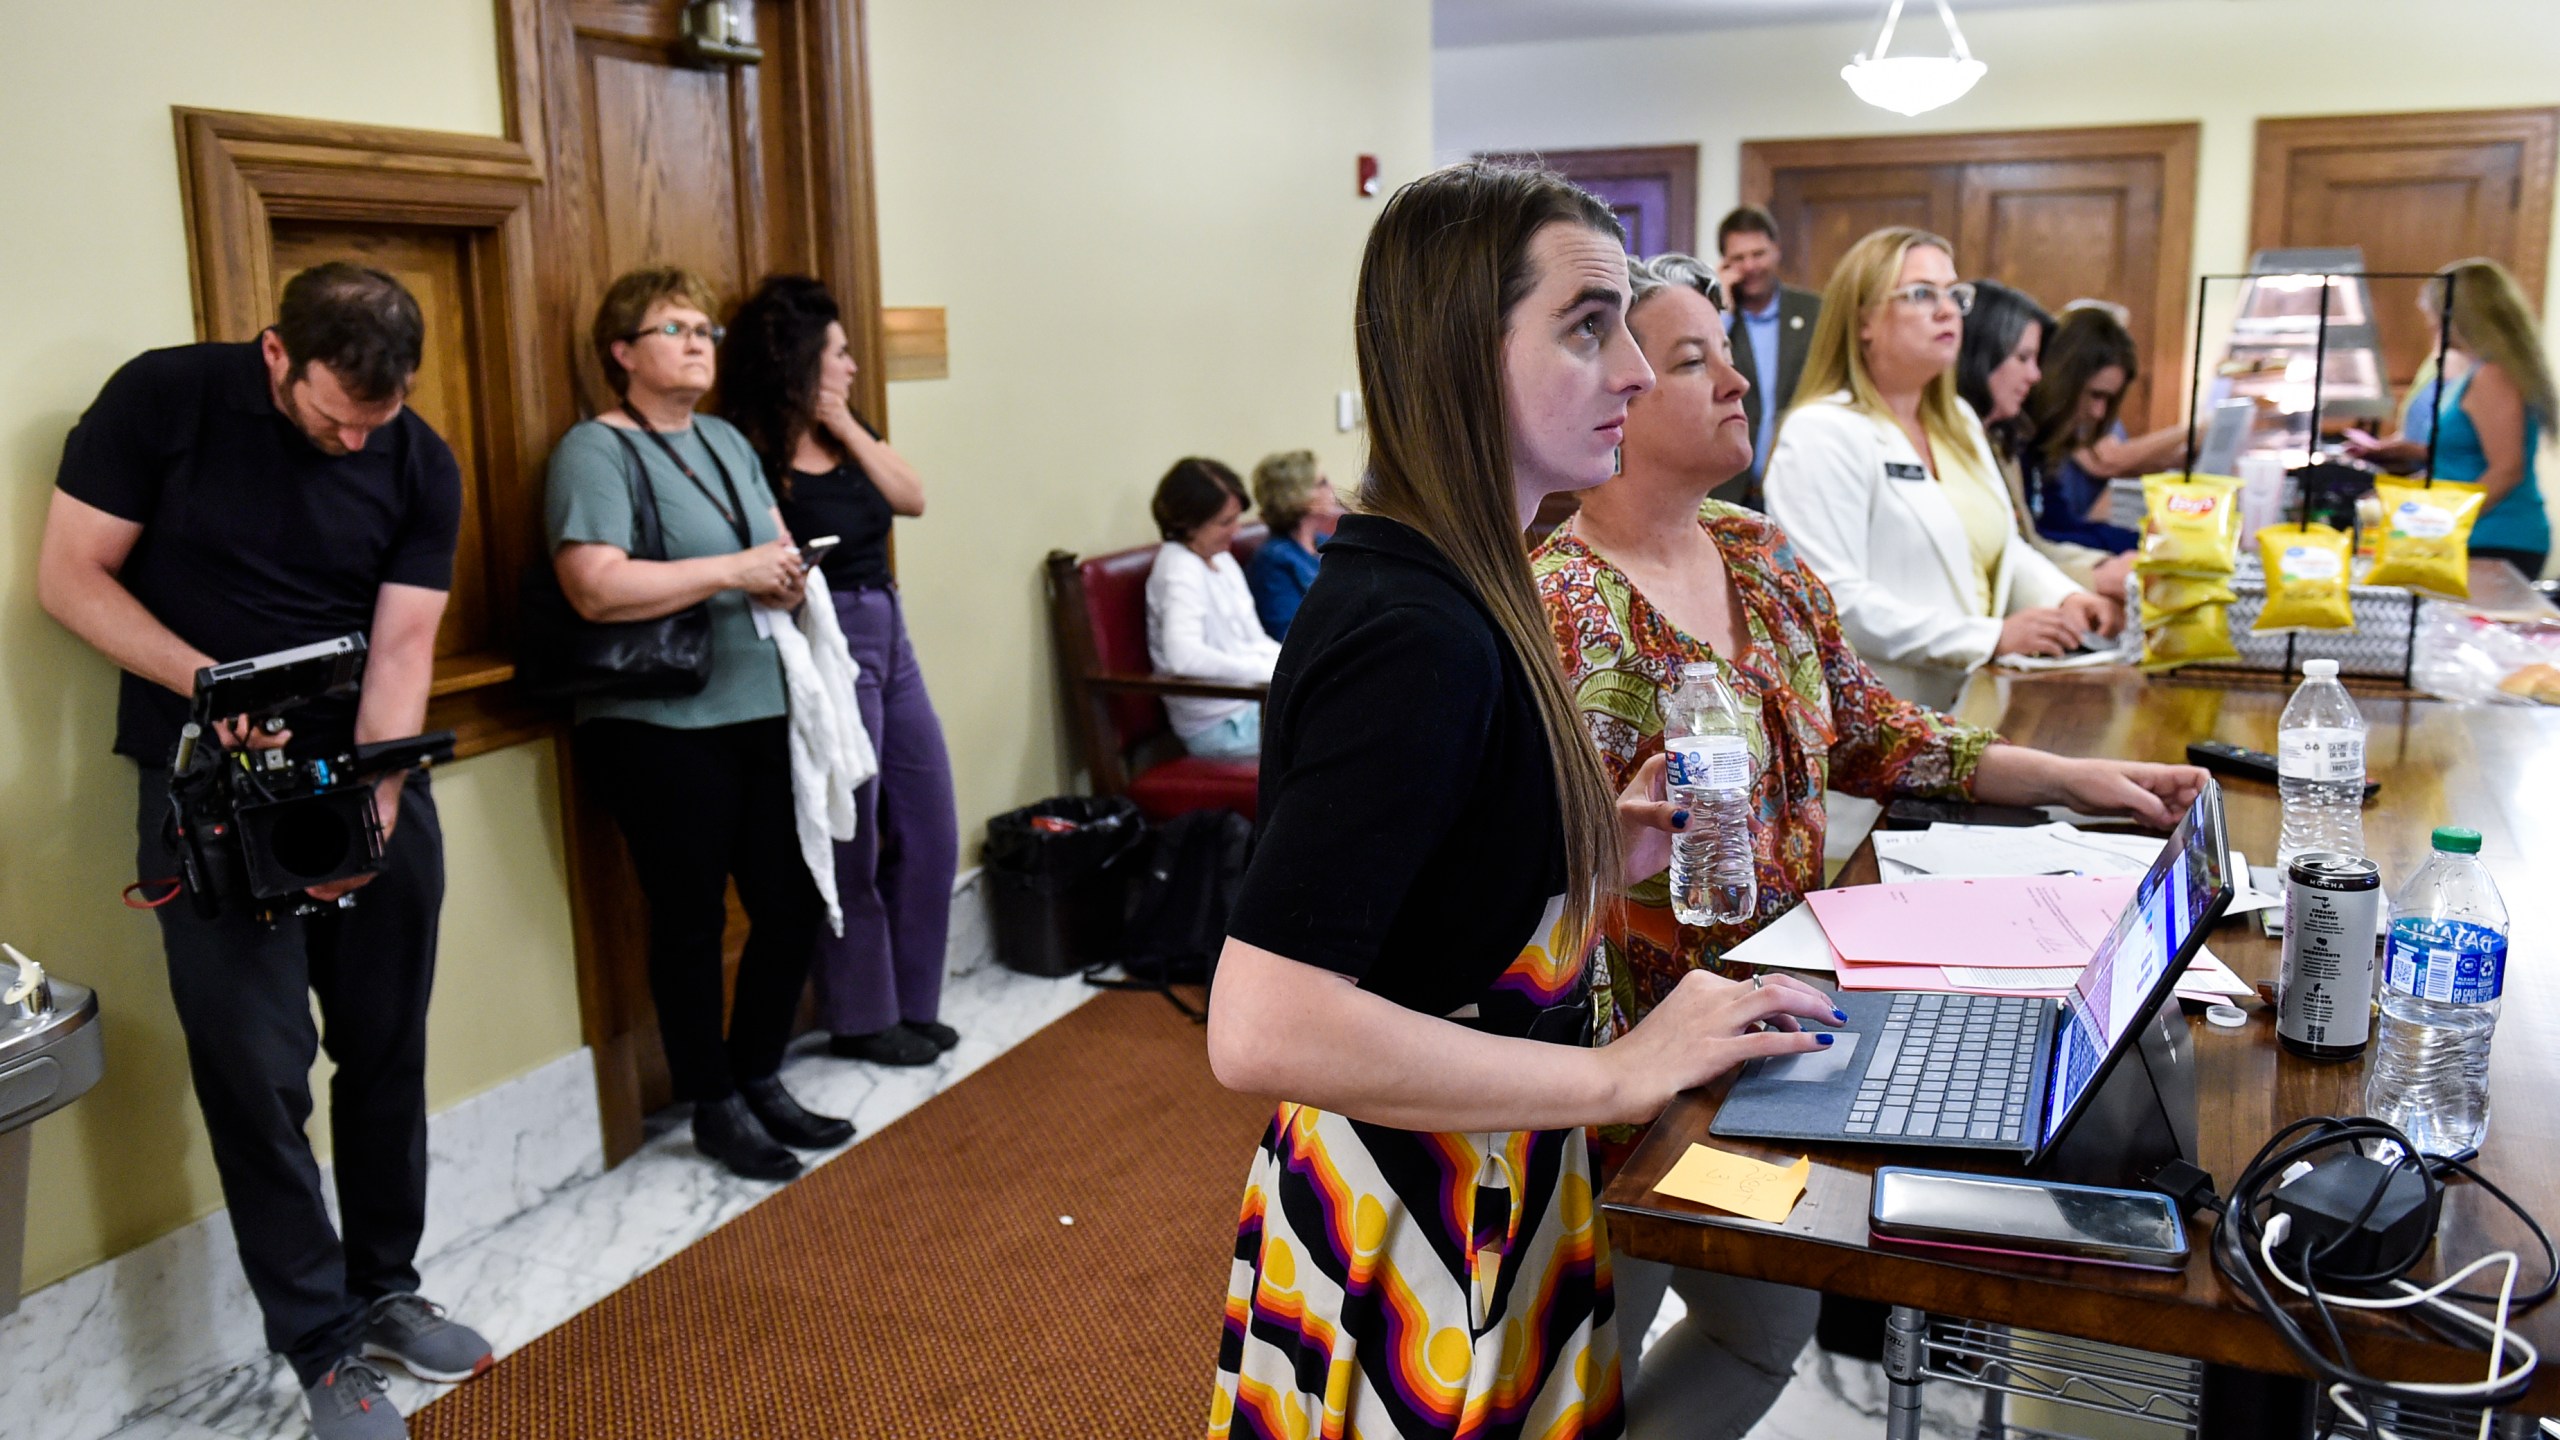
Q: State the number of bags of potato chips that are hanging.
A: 5